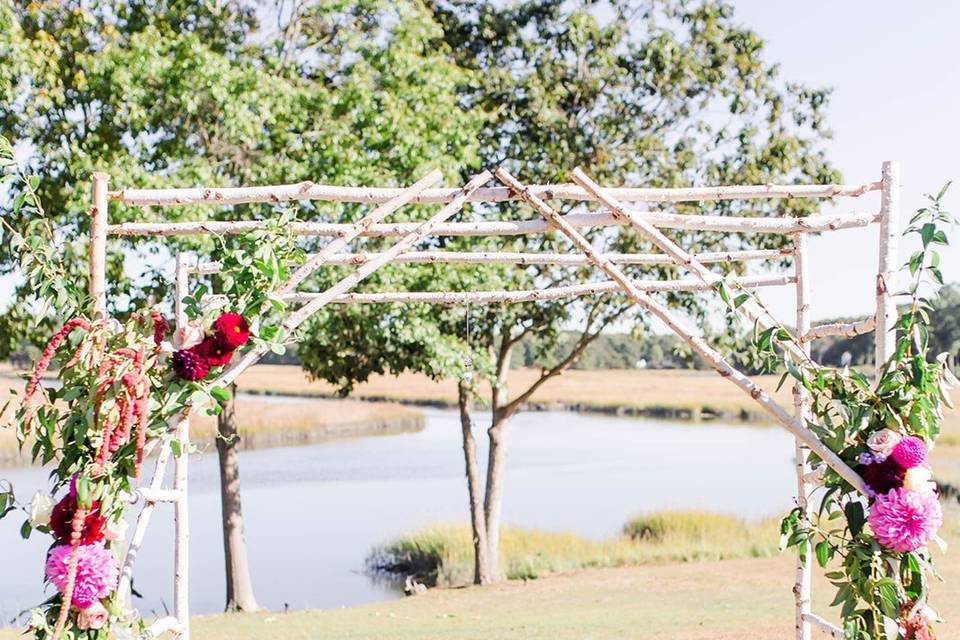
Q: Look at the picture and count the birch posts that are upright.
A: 4